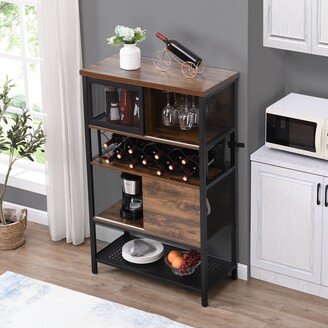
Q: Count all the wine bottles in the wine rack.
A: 11